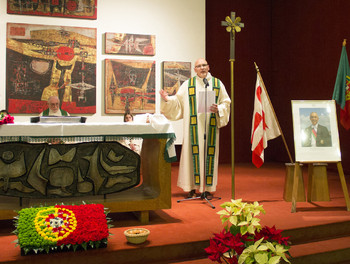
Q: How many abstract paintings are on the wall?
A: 5